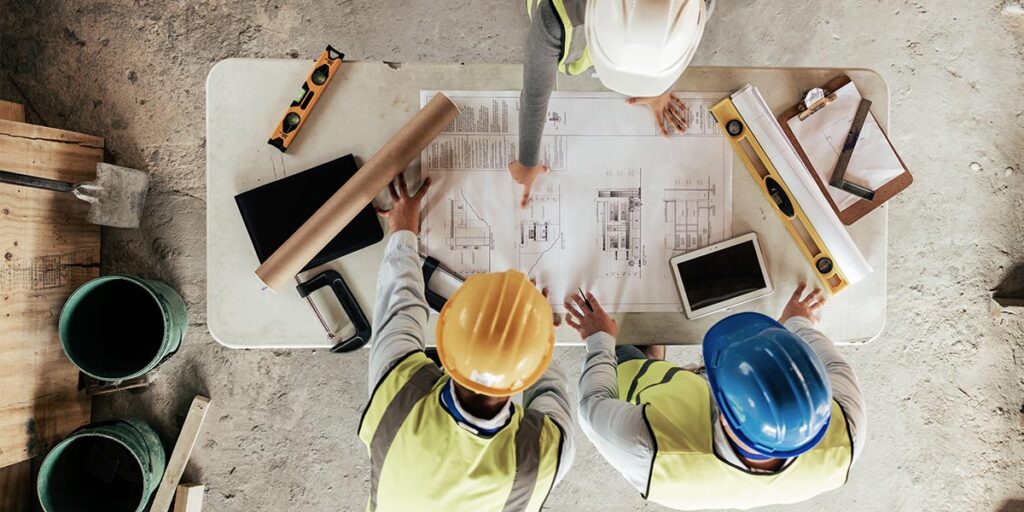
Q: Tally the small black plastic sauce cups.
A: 0